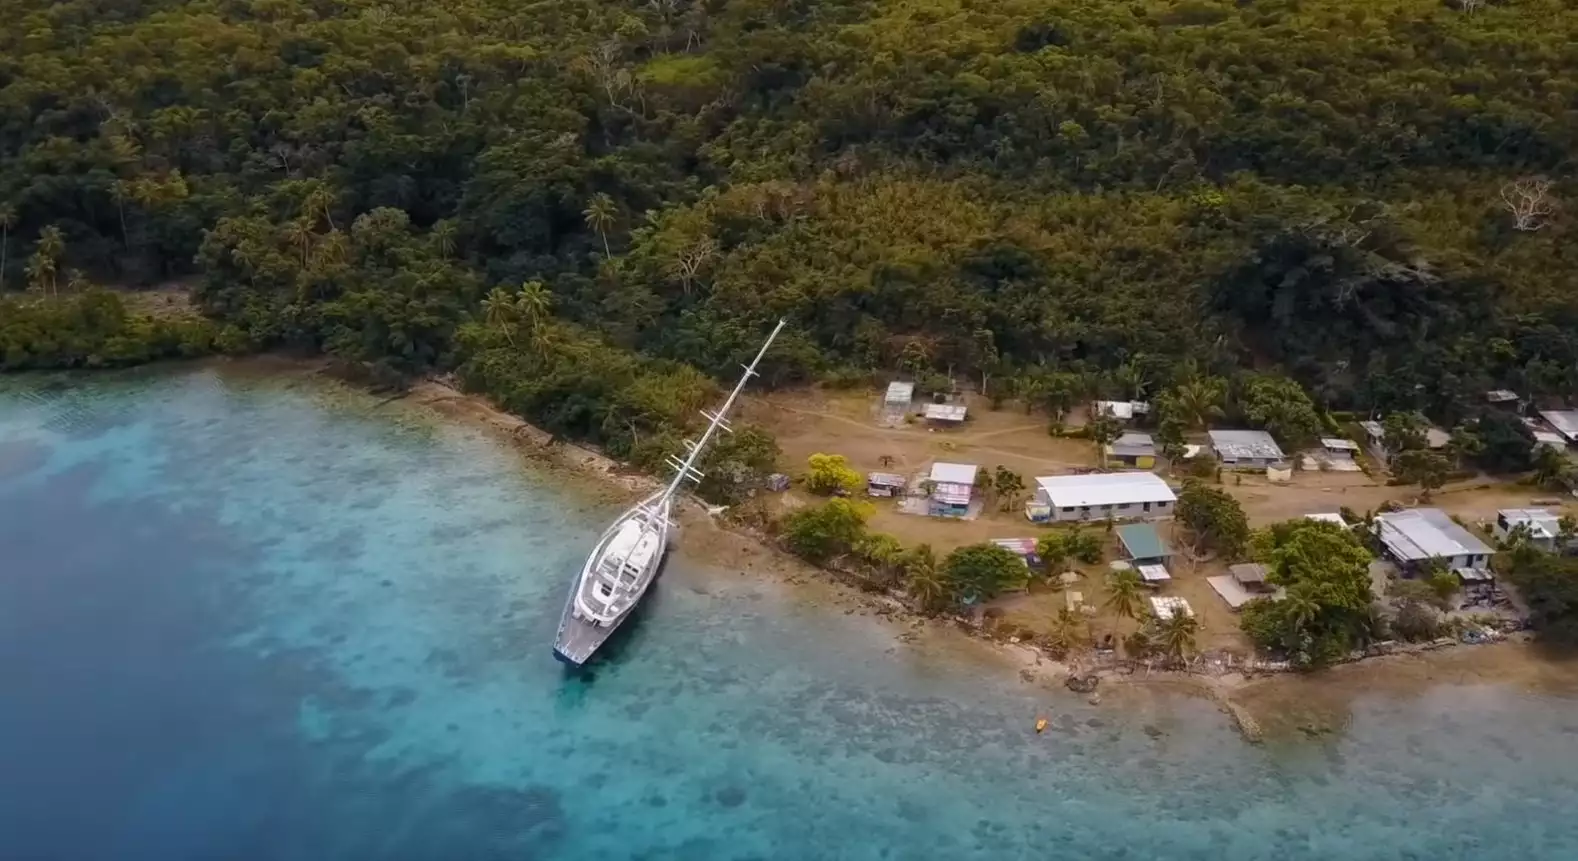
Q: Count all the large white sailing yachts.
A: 1